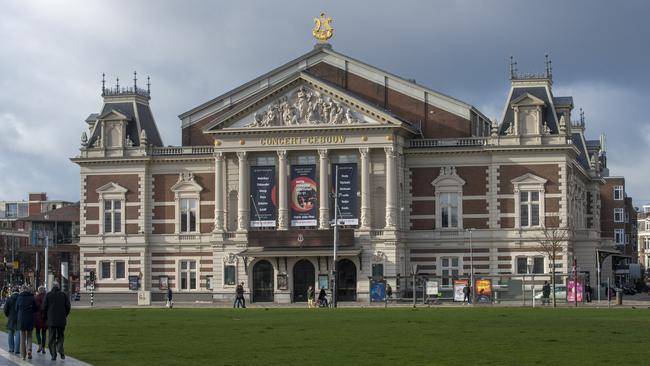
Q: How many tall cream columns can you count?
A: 6